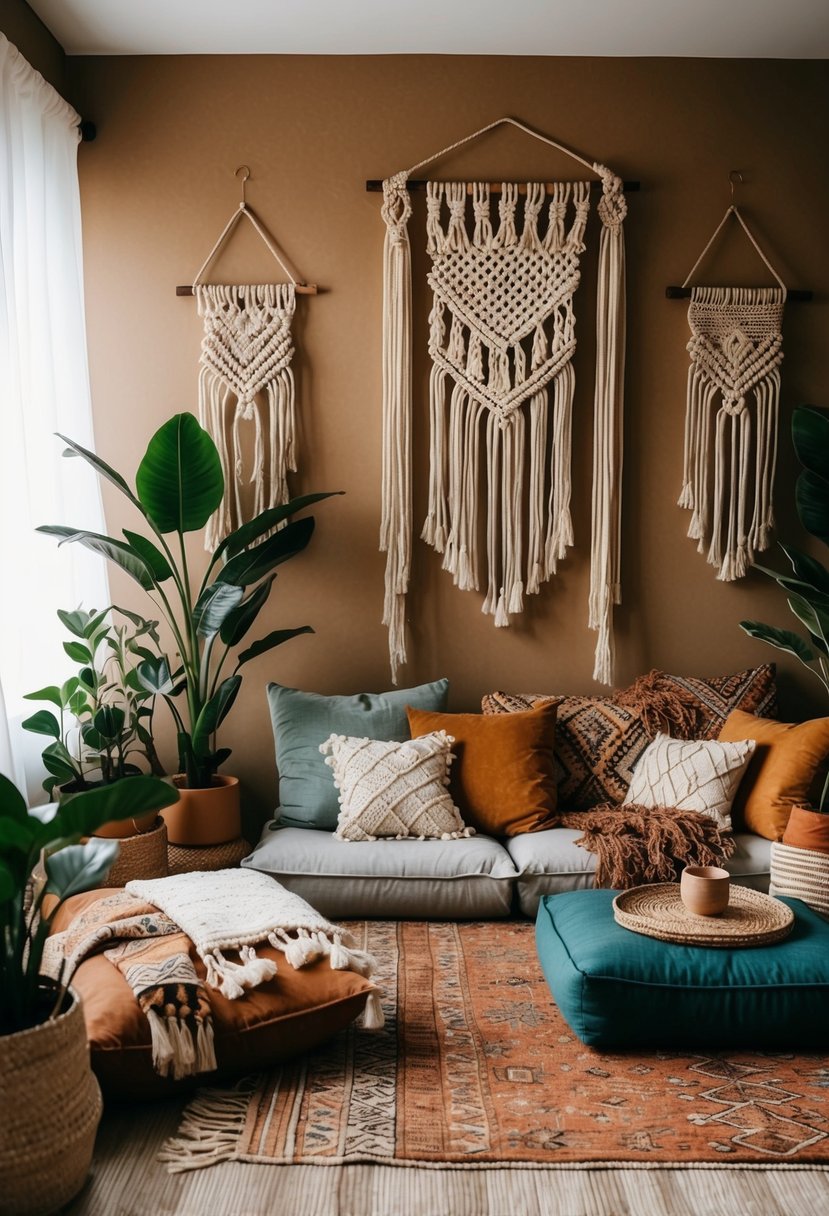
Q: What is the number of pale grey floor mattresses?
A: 2